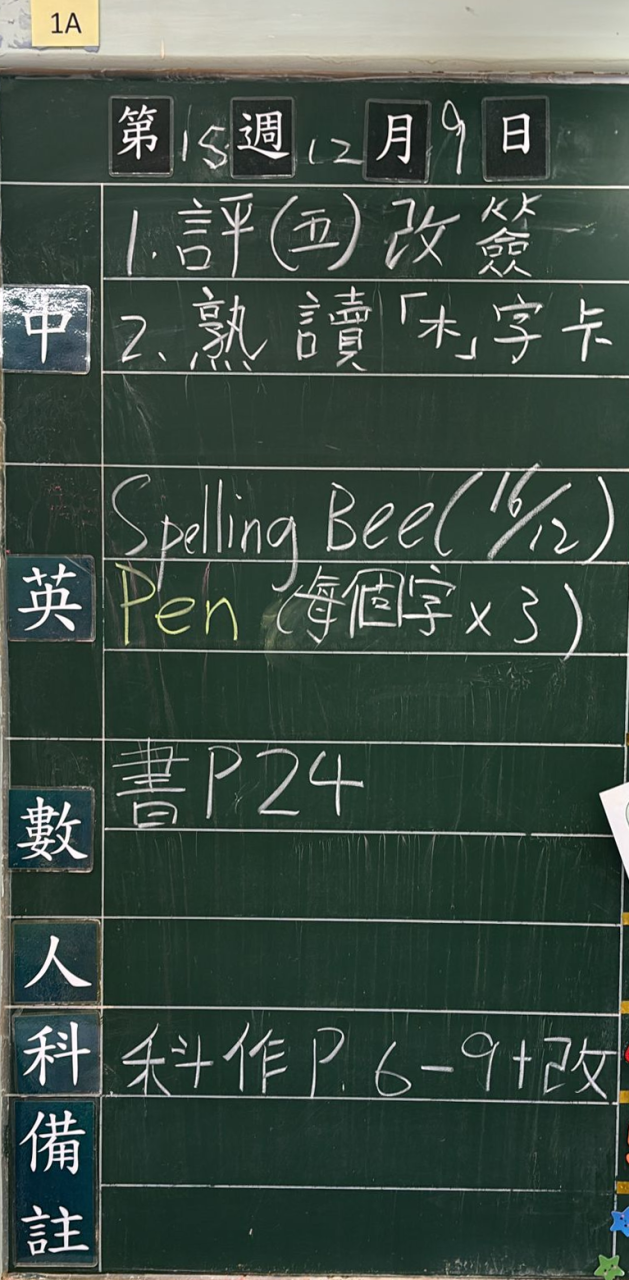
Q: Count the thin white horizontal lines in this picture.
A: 12